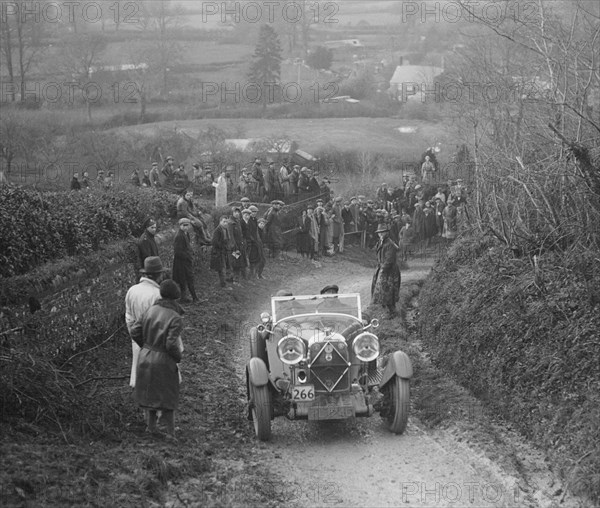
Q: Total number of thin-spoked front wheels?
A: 2